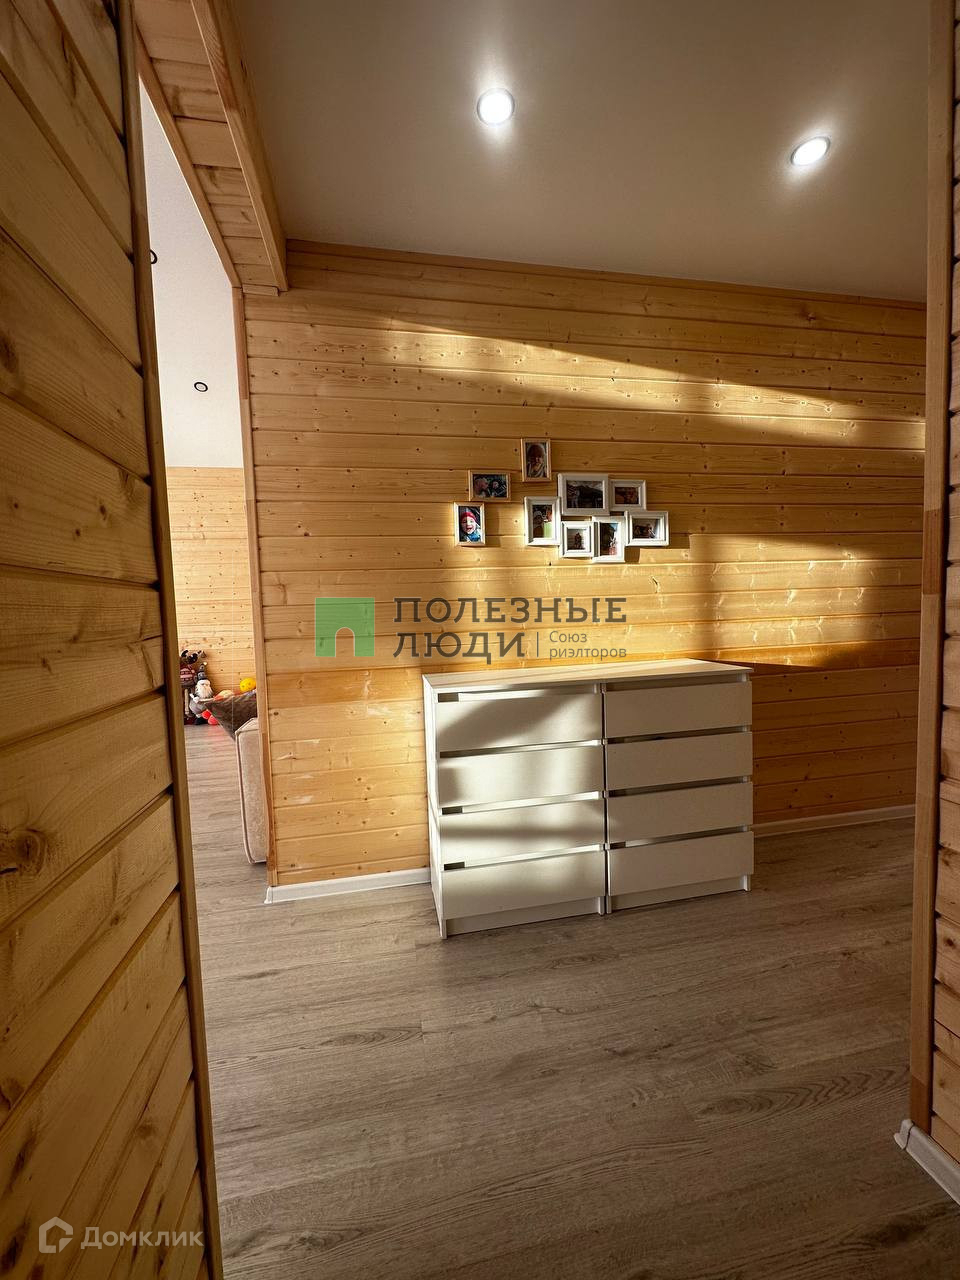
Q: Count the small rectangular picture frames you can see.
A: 9